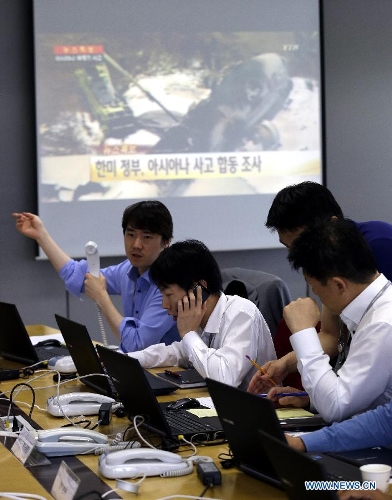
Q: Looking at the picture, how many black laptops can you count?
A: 5